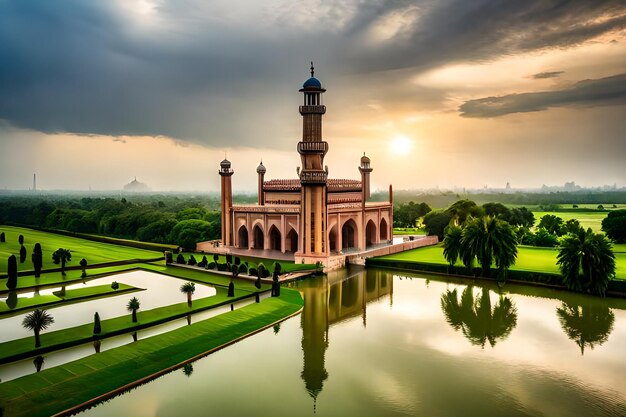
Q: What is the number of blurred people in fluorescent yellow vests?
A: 0